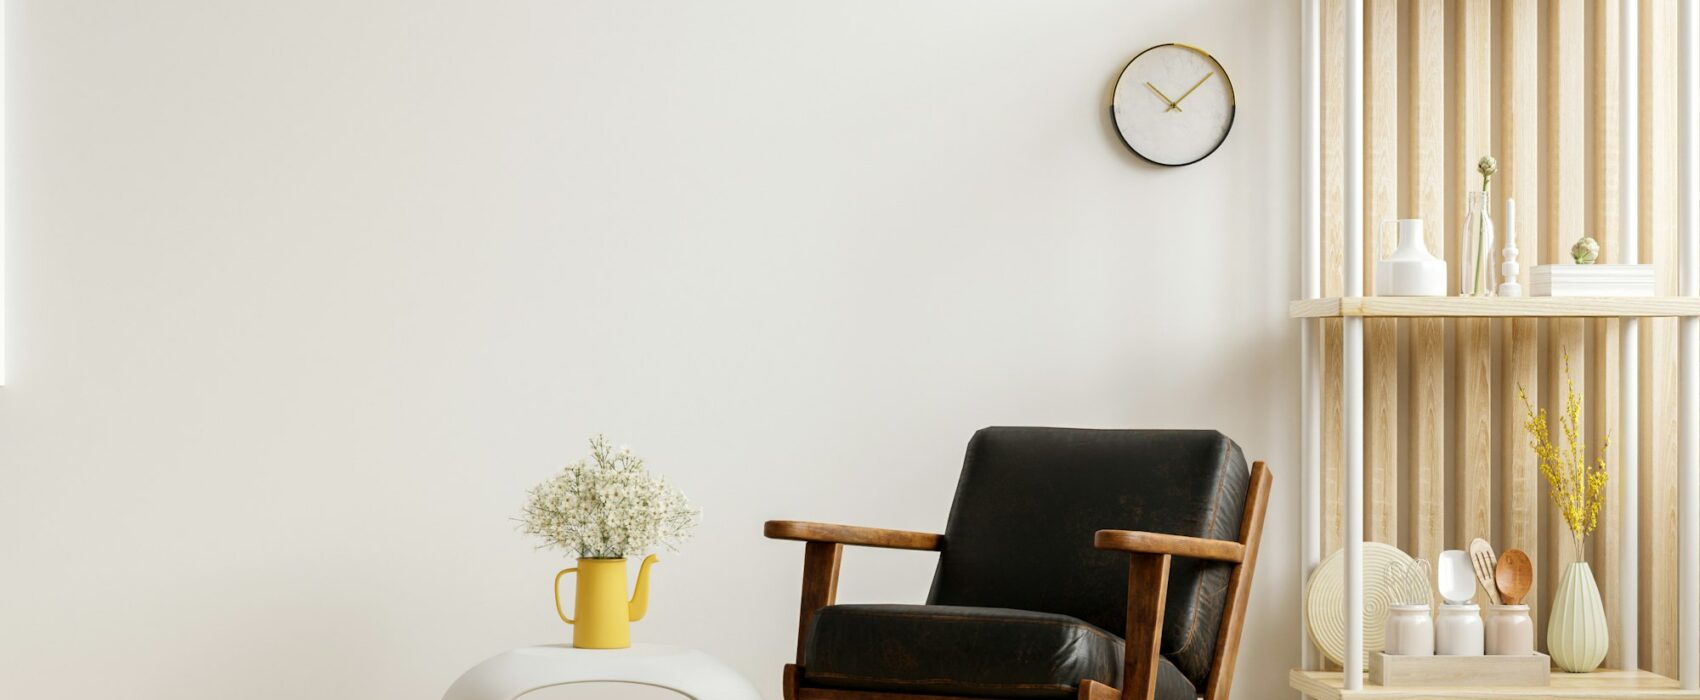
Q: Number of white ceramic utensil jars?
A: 3